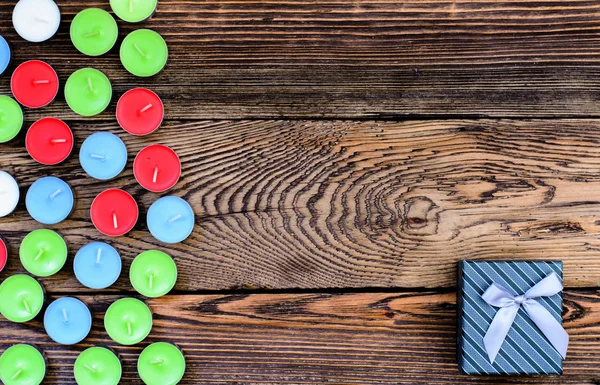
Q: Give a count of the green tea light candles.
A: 12